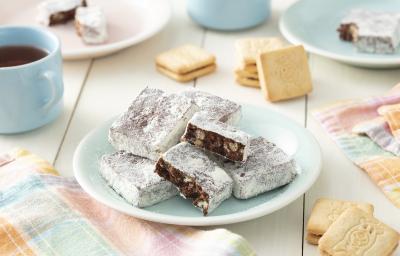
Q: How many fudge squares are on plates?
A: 9